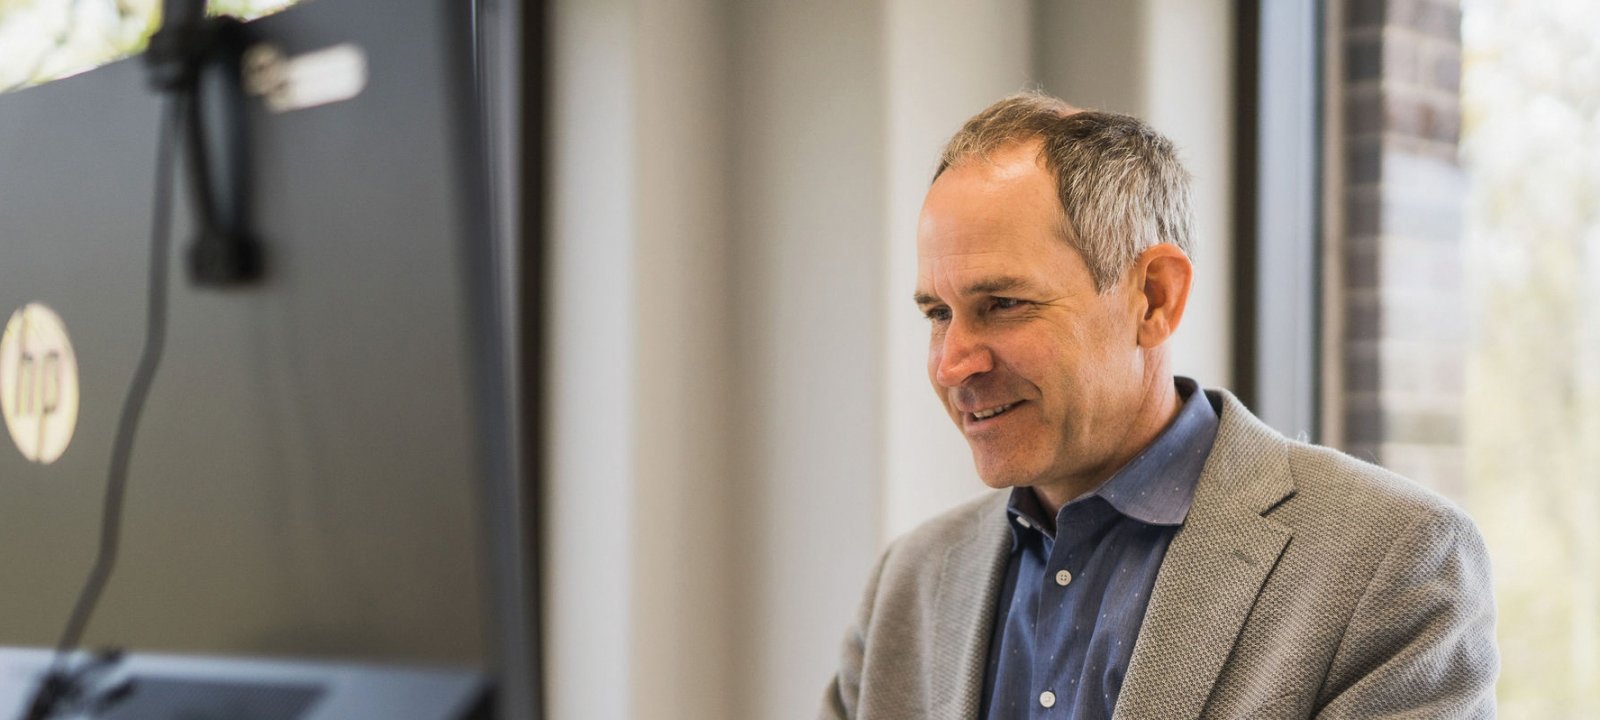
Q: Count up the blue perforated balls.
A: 0